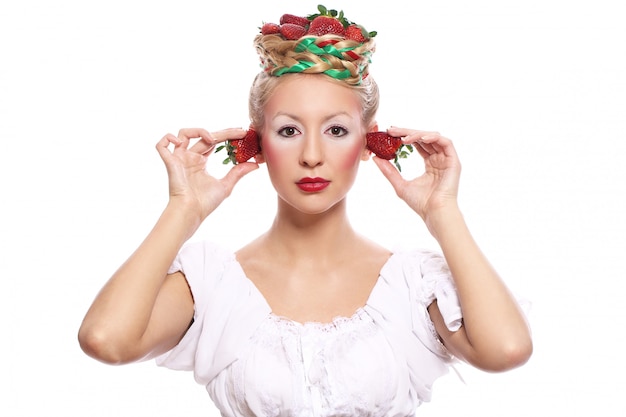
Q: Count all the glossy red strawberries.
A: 7